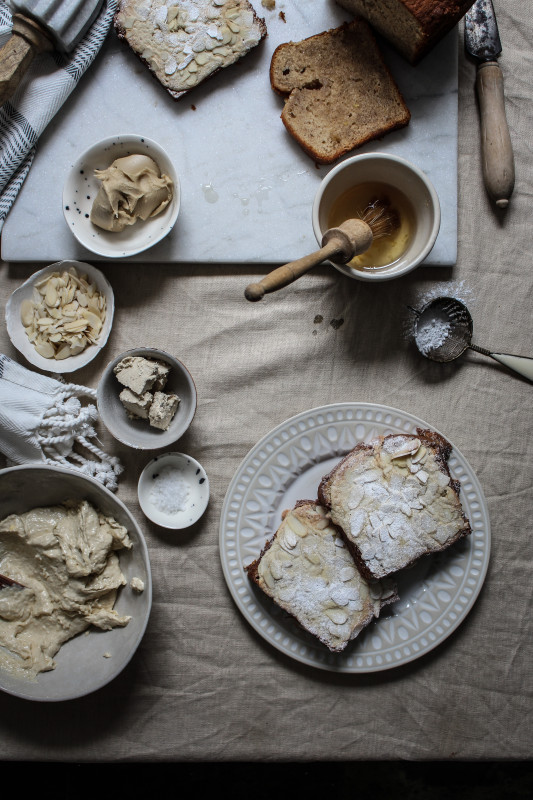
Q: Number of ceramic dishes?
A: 7